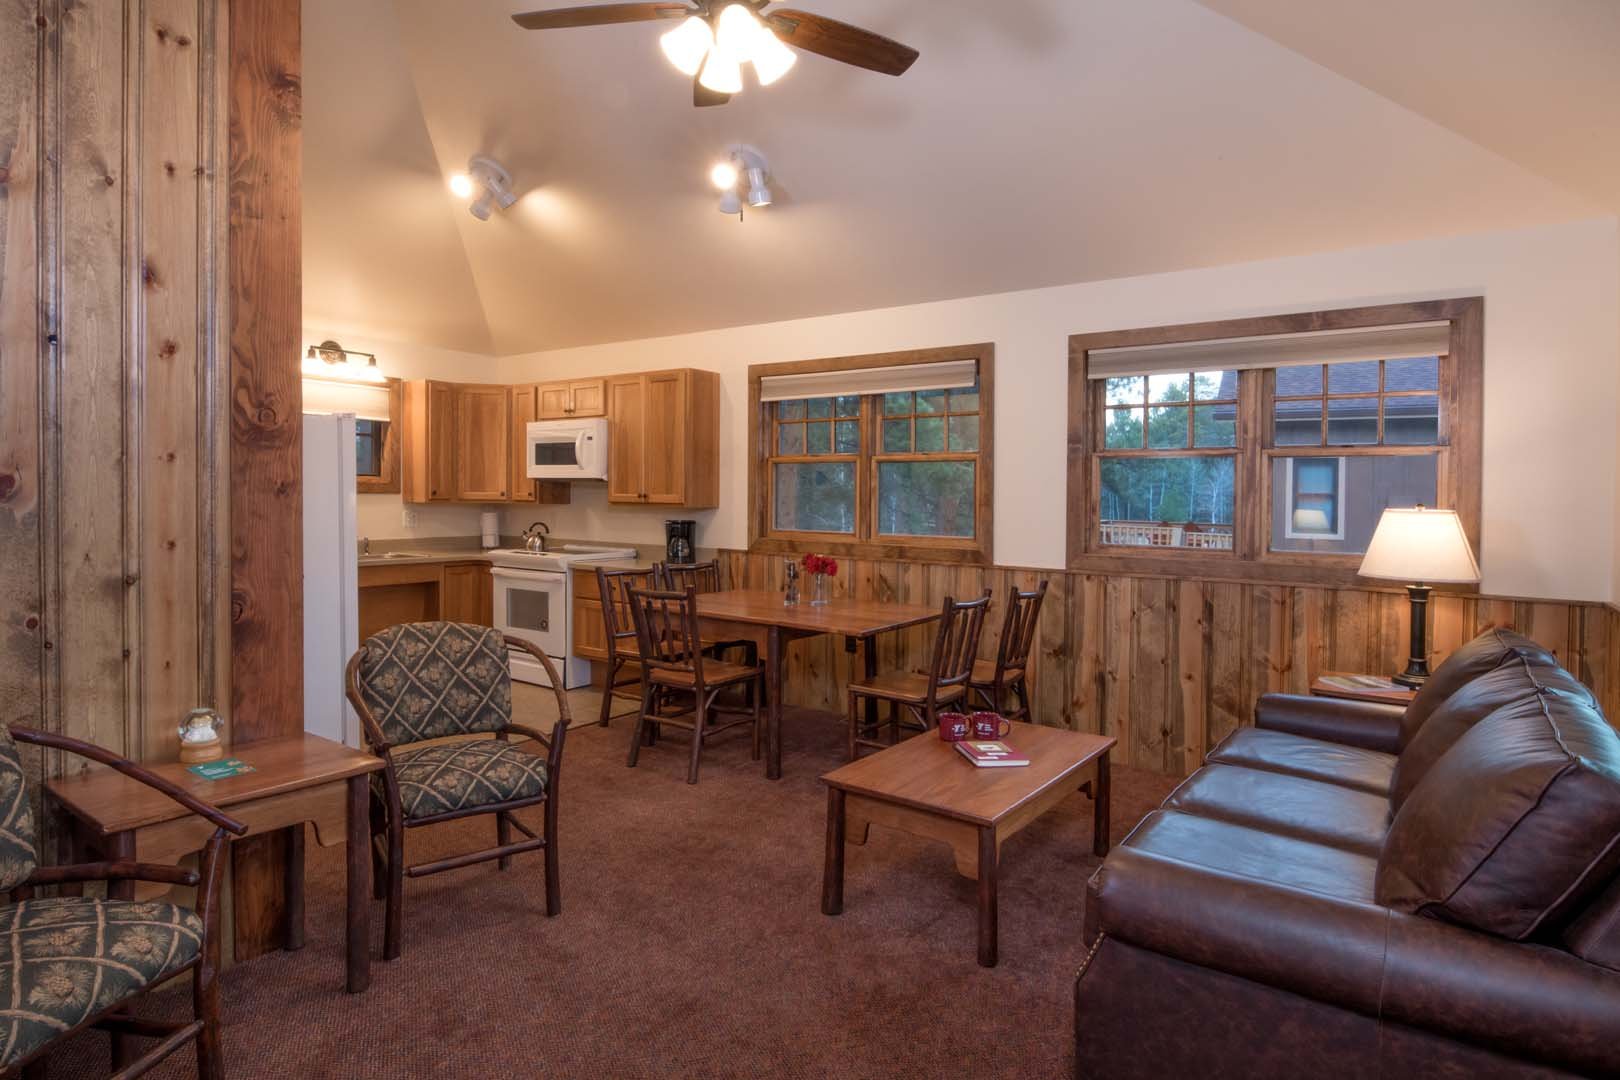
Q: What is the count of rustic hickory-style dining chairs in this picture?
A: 5